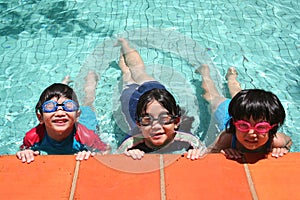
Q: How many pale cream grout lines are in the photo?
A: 3